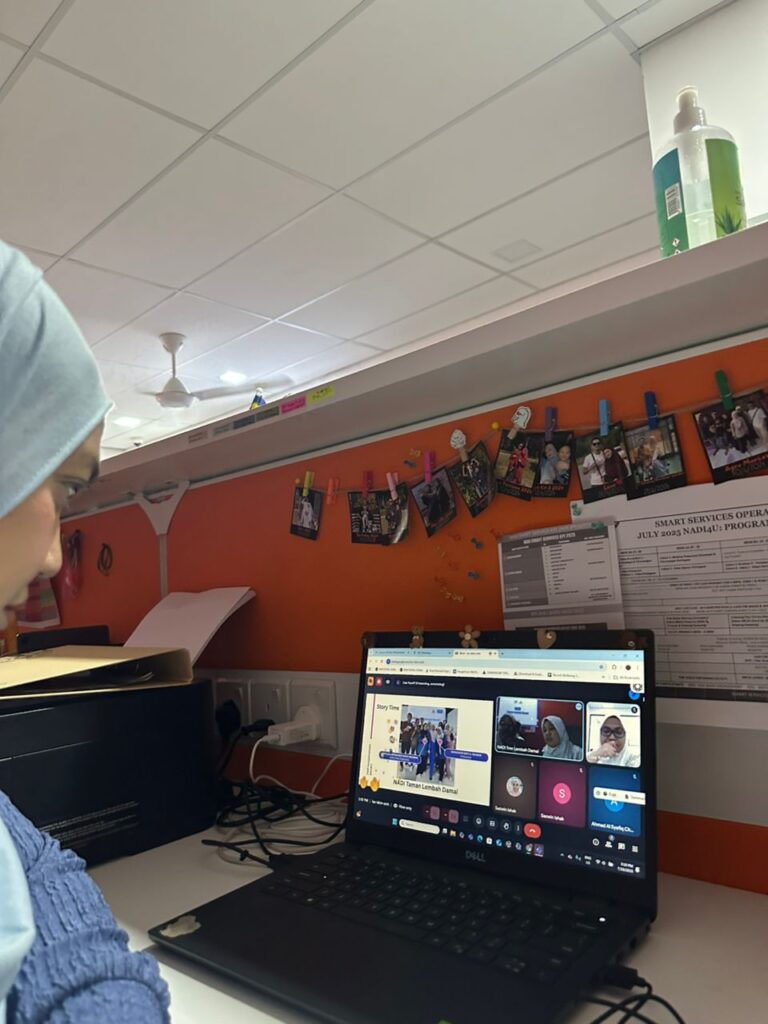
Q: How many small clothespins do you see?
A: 11